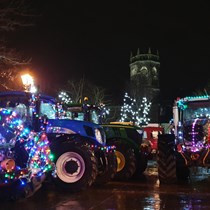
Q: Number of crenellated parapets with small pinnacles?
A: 1